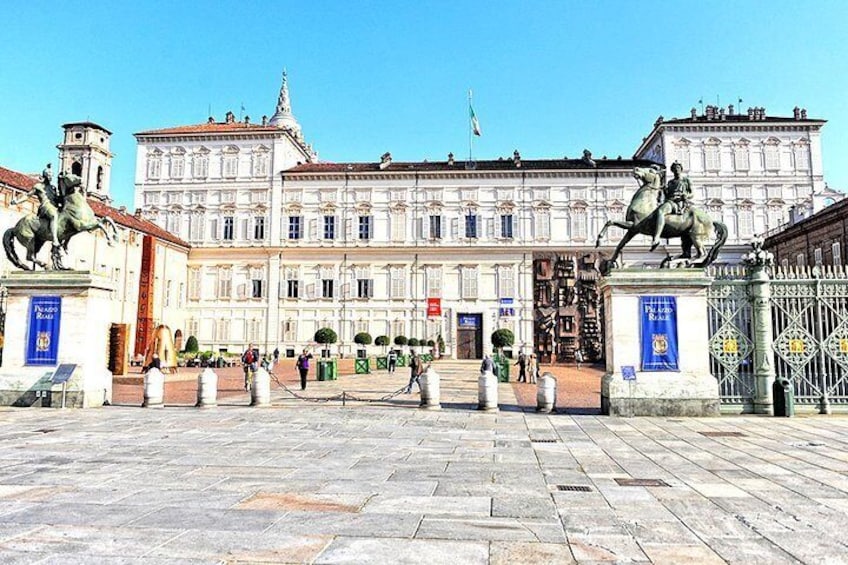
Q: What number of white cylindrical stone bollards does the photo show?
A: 6